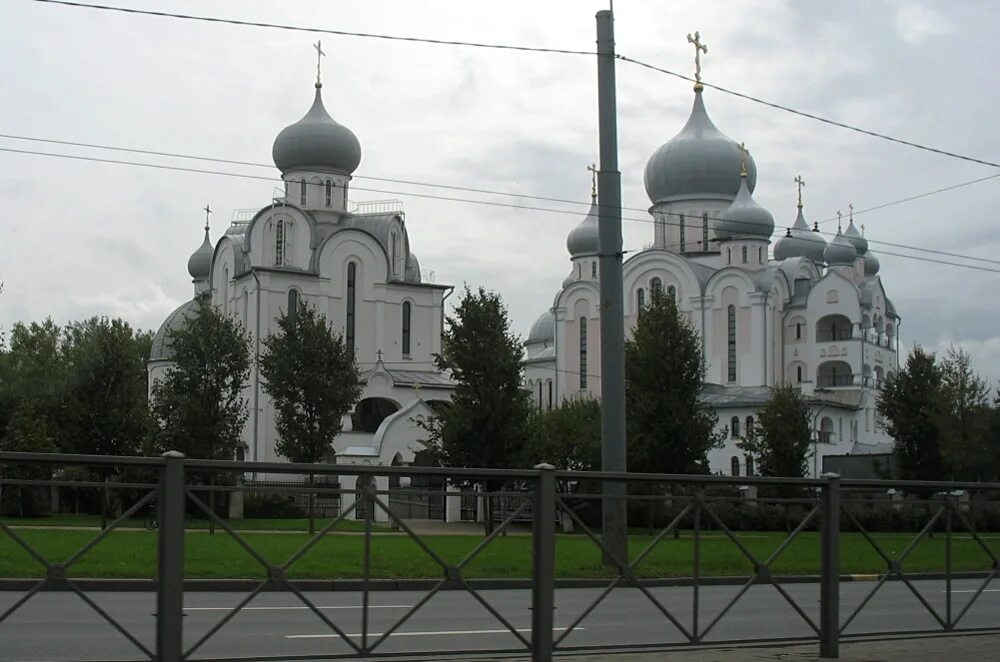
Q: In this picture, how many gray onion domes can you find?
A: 9